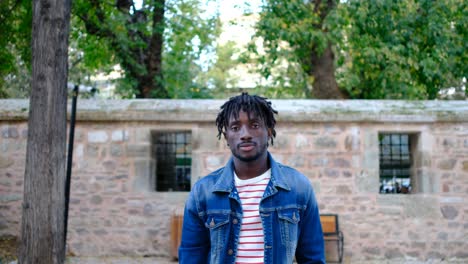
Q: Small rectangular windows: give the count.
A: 2